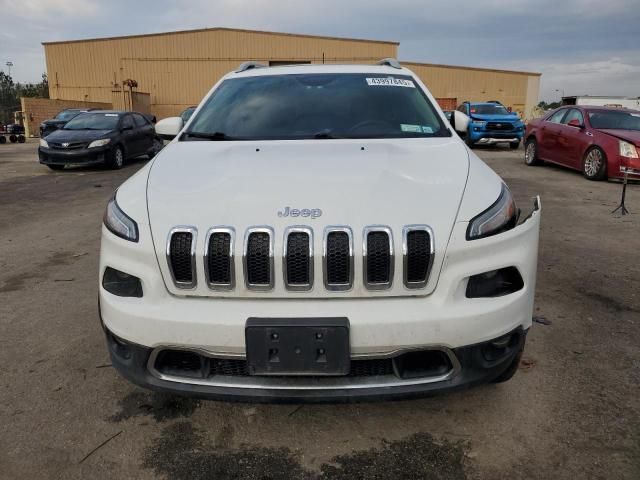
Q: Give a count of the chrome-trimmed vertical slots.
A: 7